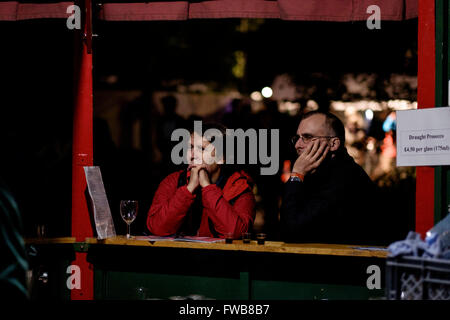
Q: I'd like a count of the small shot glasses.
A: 3